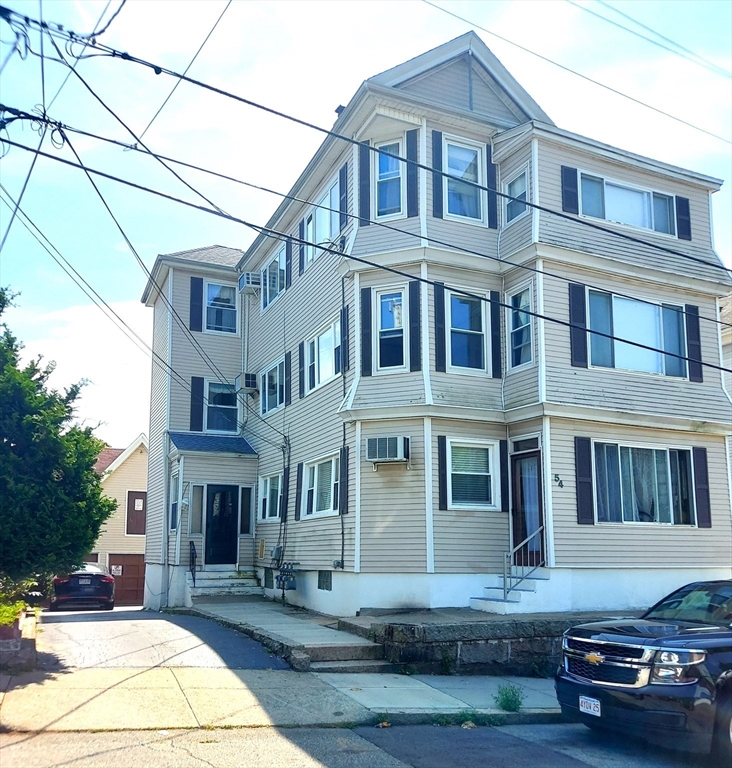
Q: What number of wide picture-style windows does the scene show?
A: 3